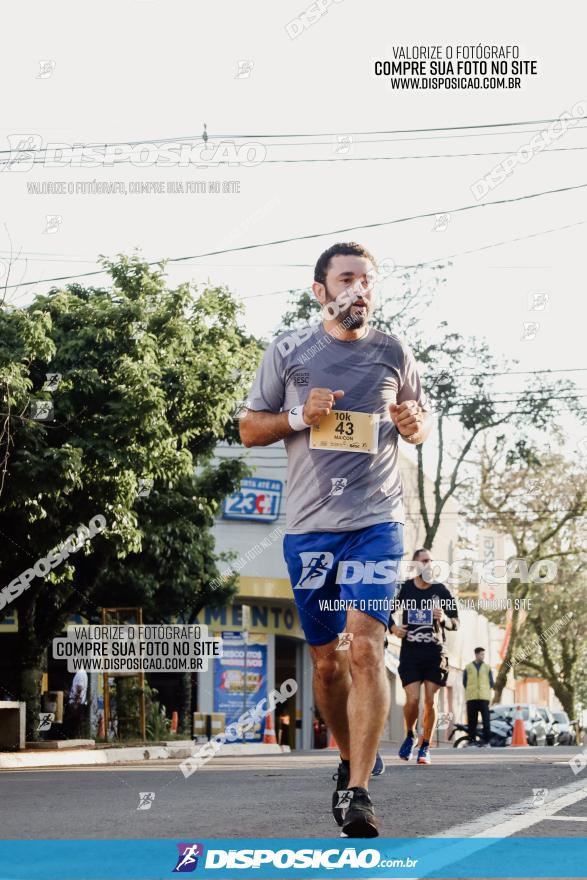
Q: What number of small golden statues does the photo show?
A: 0